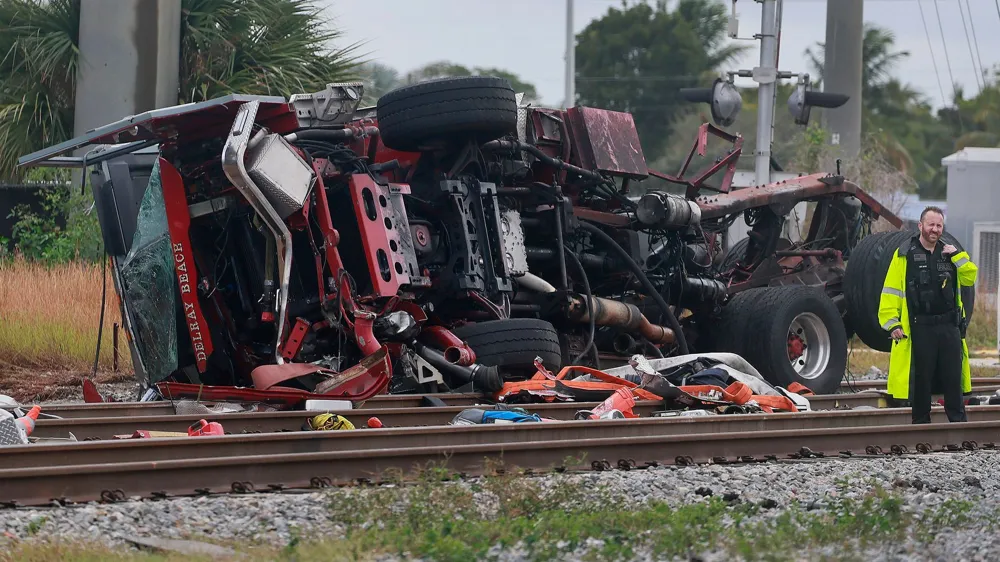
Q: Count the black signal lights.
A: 2